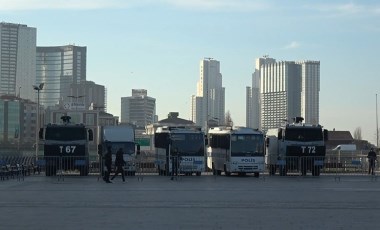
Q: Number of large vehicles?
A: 5